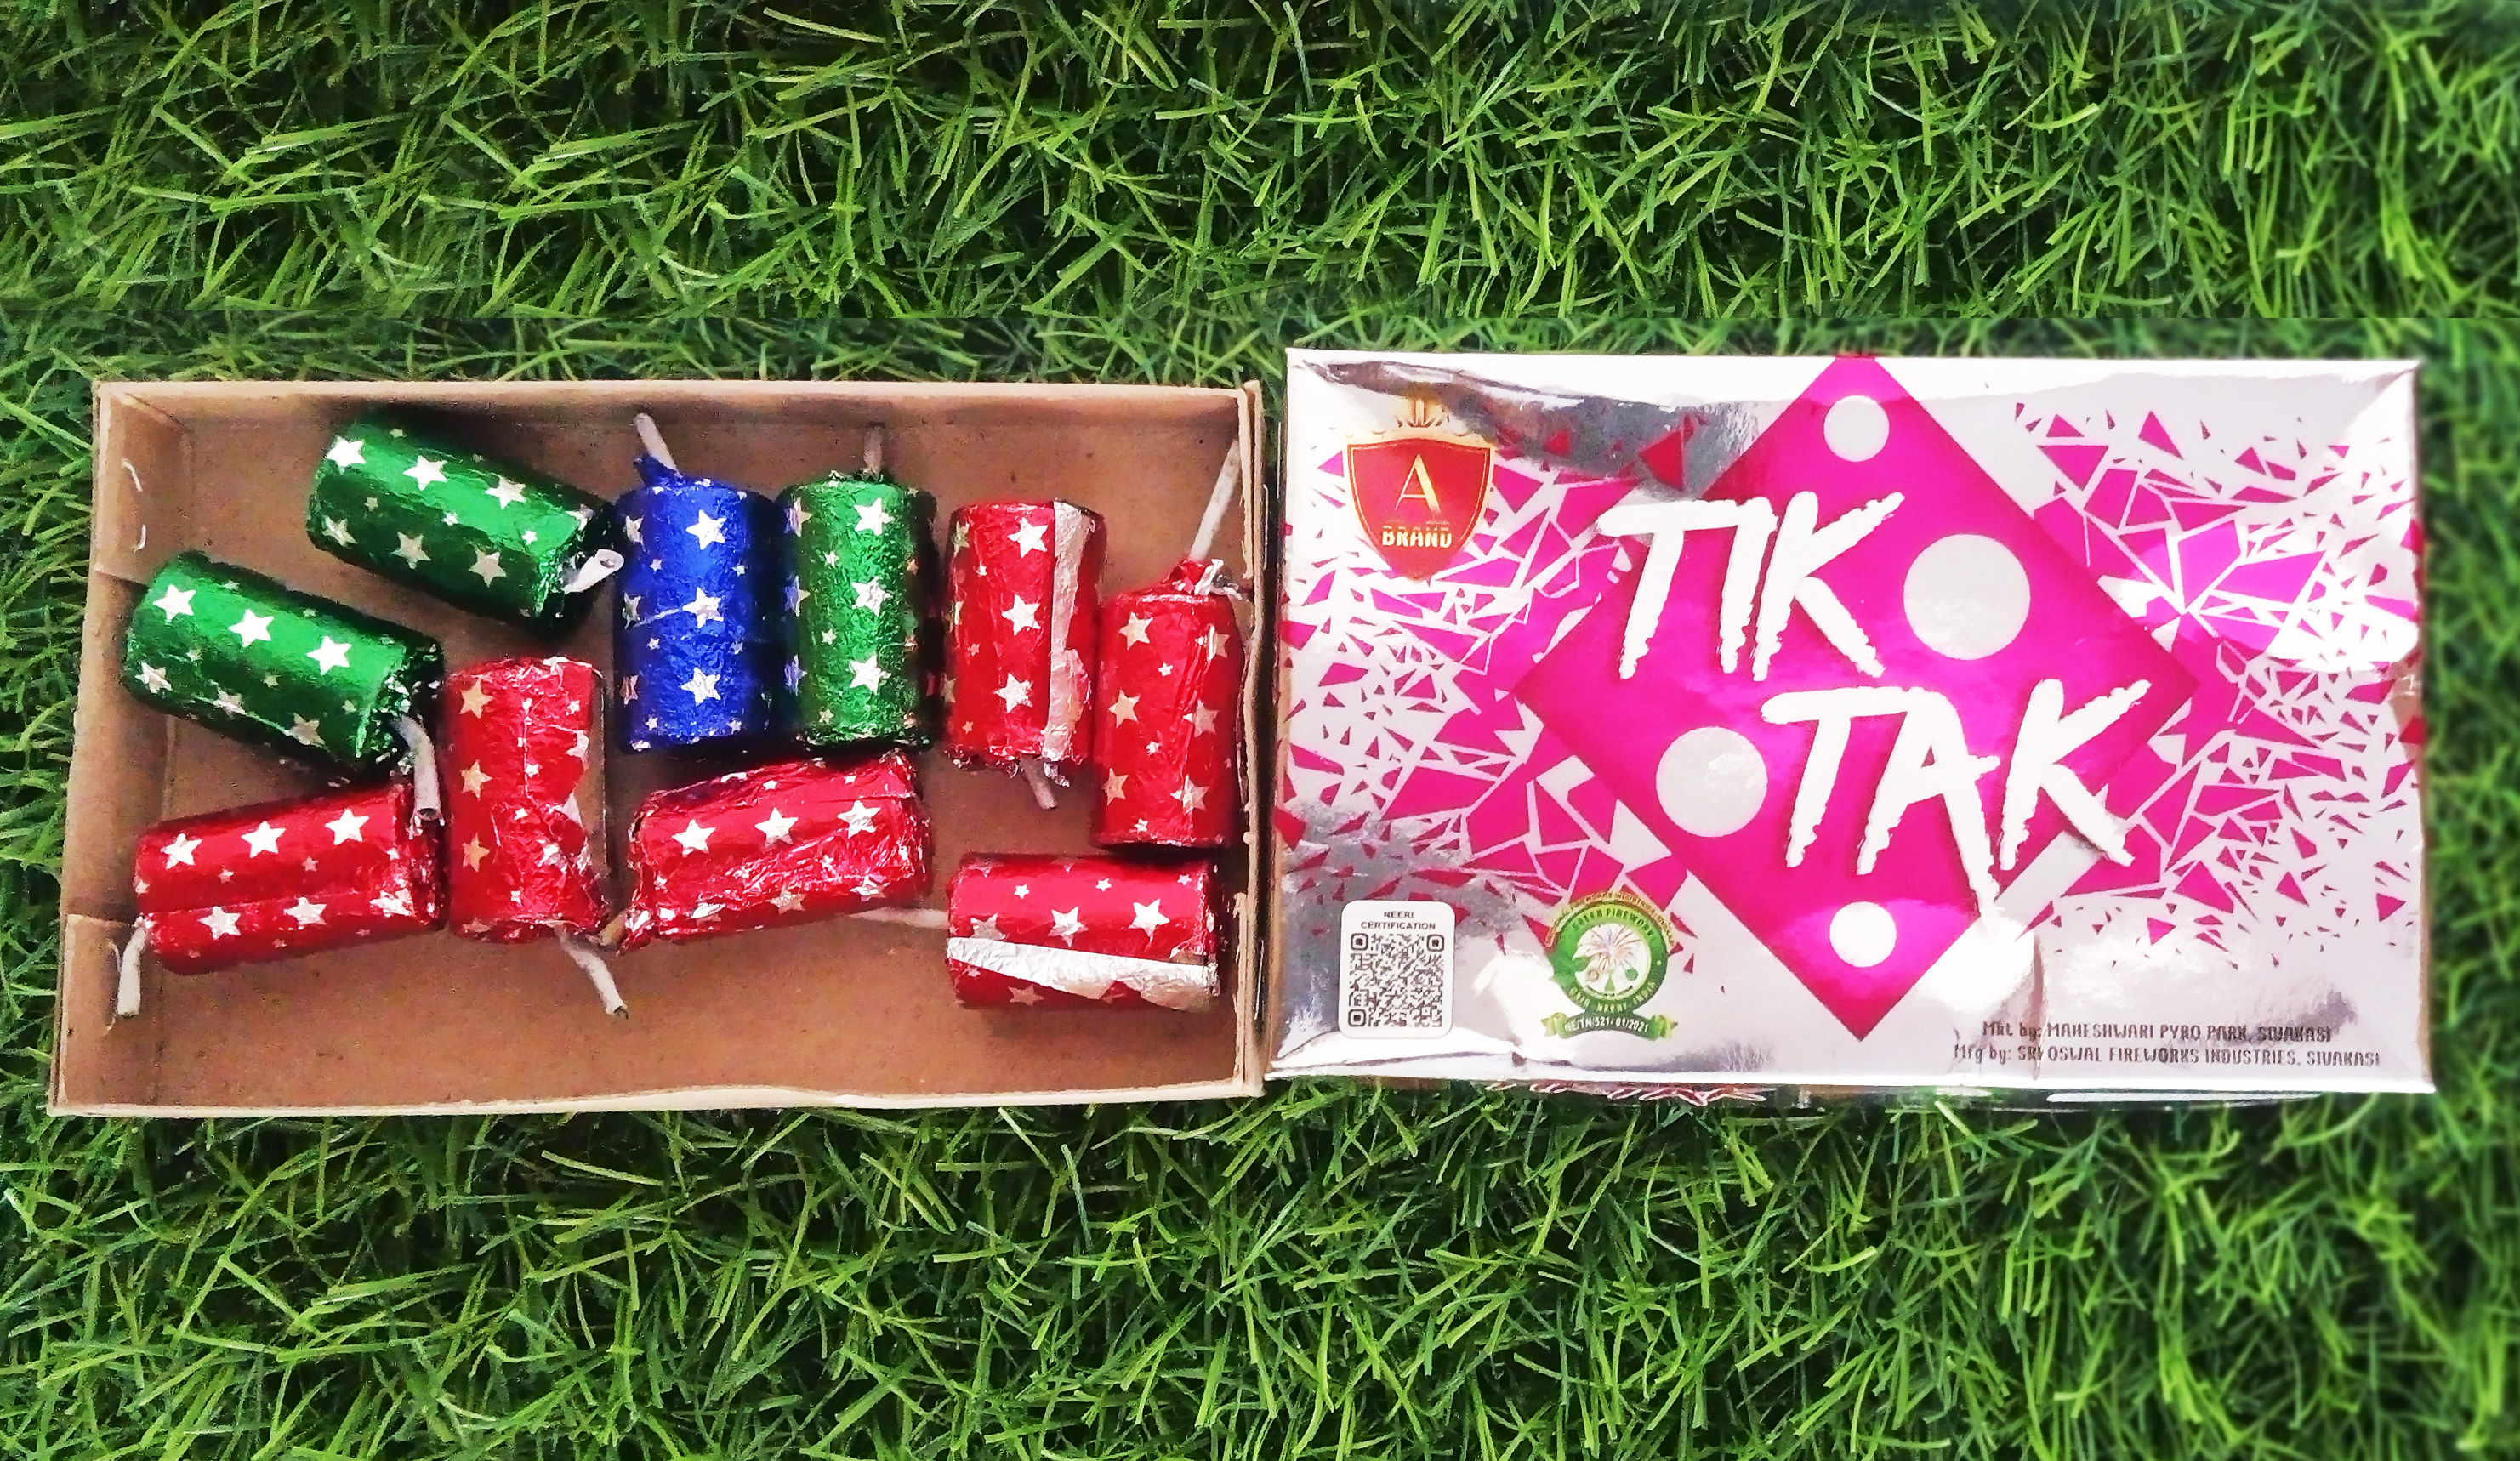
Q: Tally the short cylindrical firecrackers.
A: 10